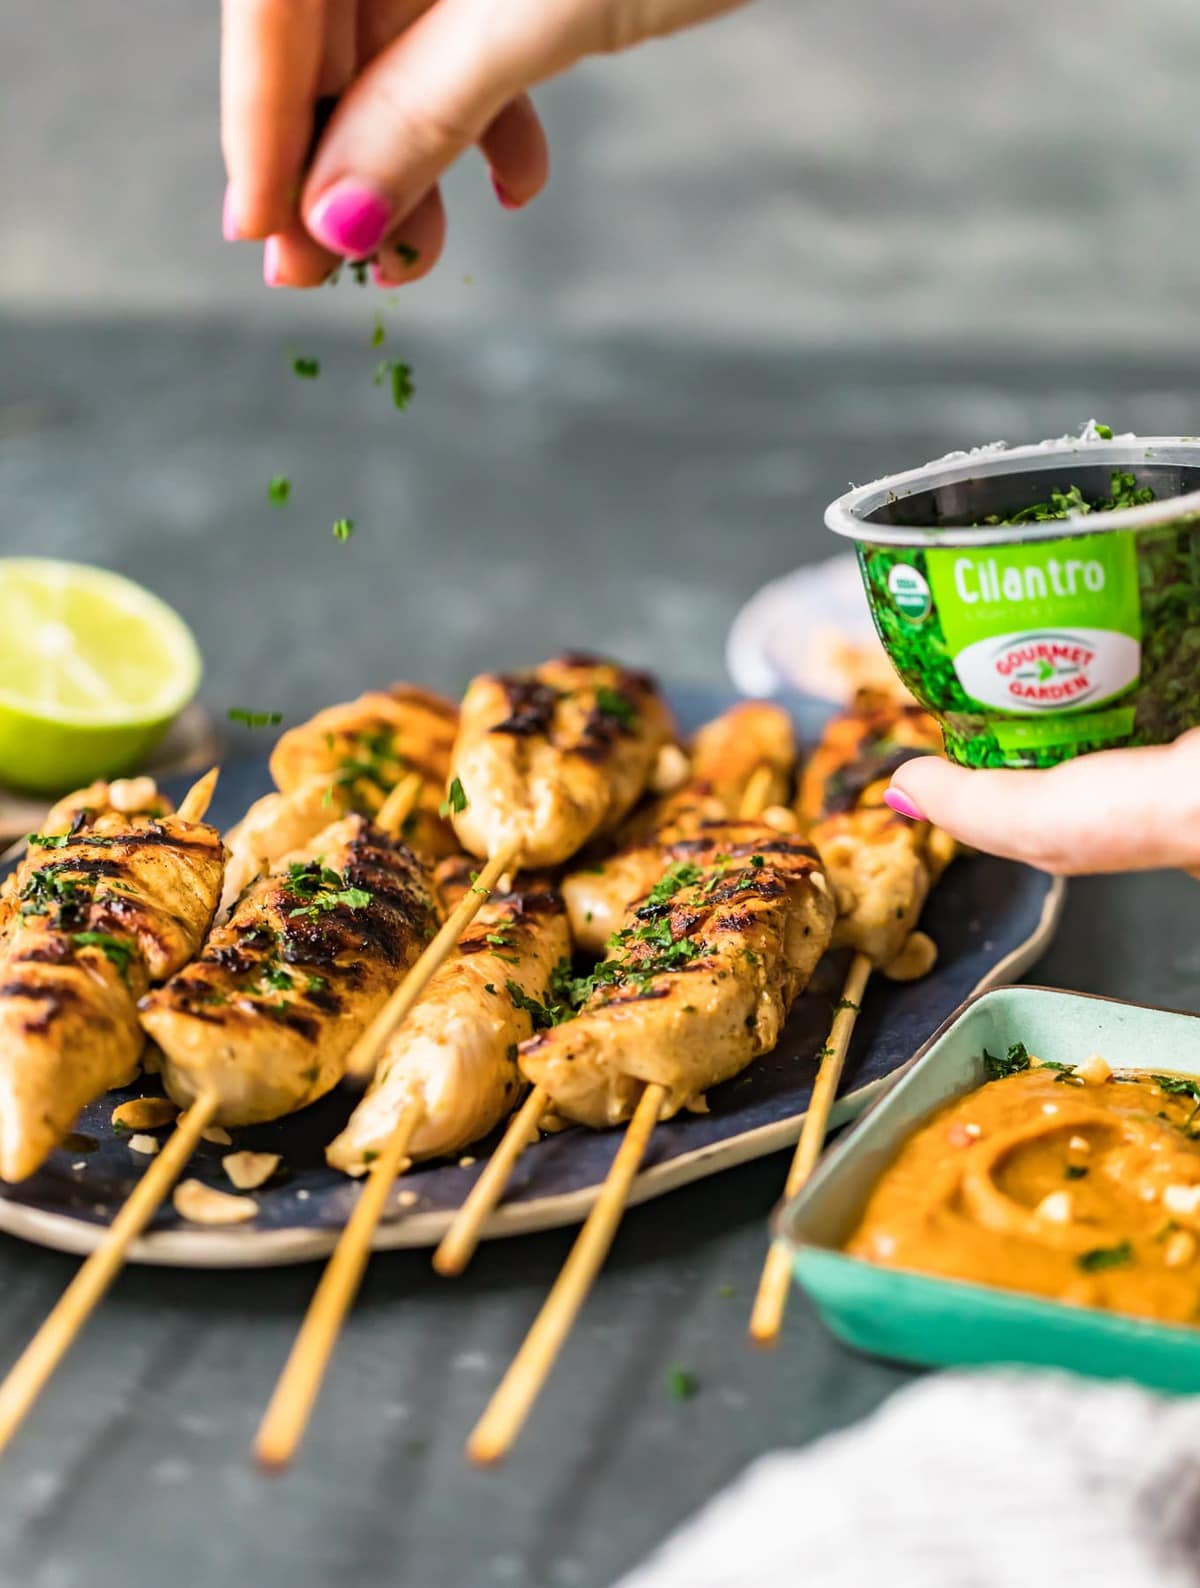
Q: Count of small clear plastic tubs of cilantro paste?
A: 1